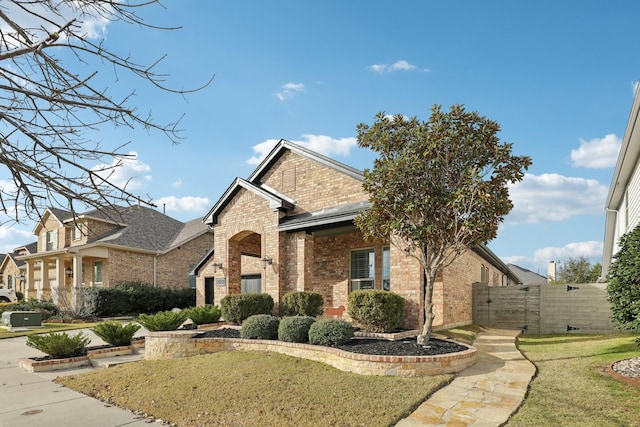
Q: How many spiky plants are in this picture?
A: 4